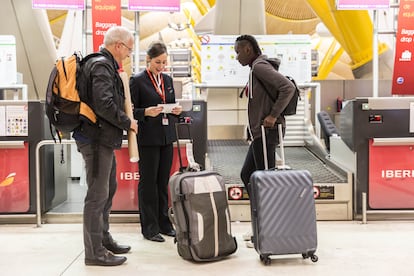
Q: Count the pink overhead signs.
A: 3